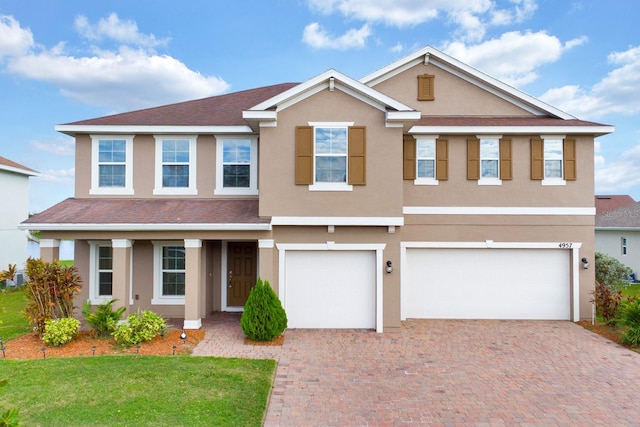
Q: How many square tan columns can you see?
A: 4